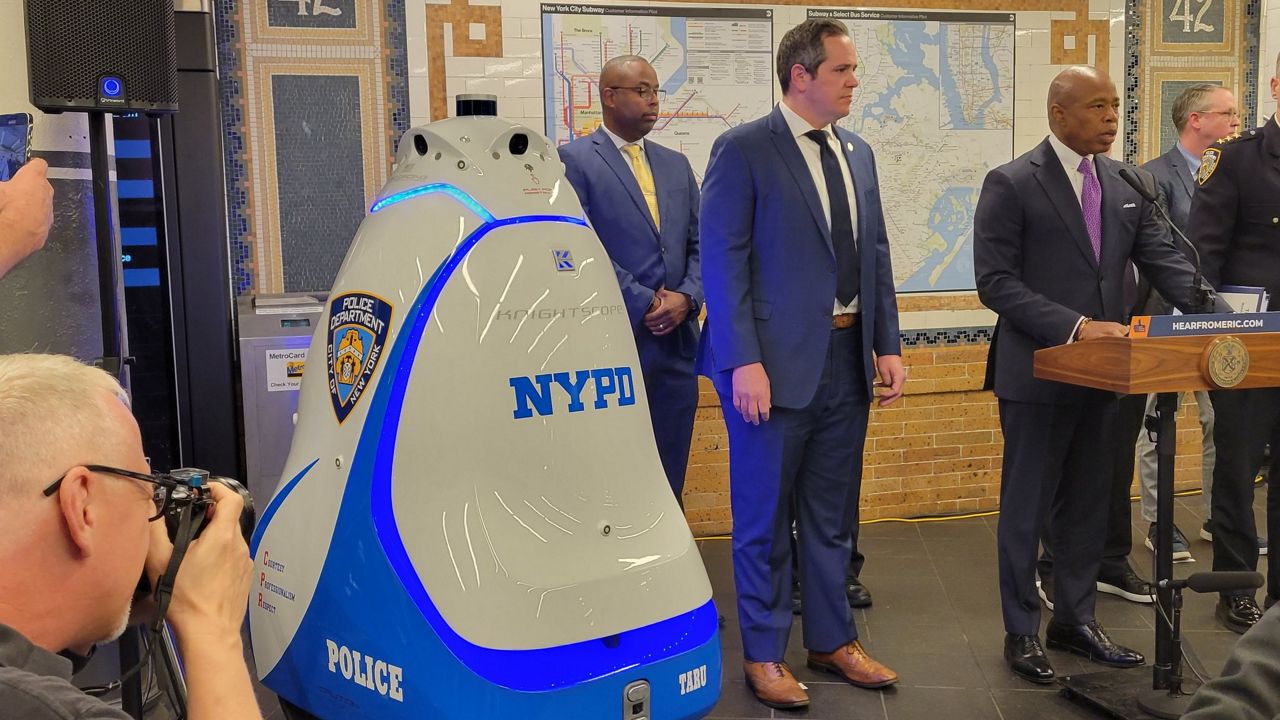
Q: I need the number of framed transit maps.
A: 2